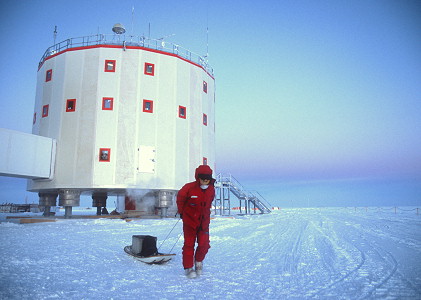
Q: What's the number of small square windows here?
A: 13